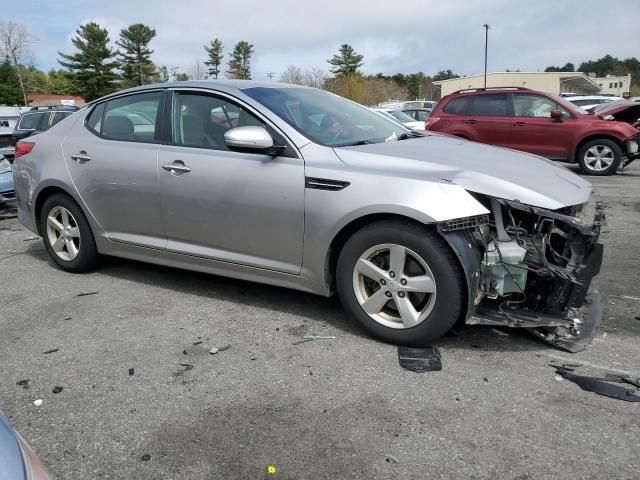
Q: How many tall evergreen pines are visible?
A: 5